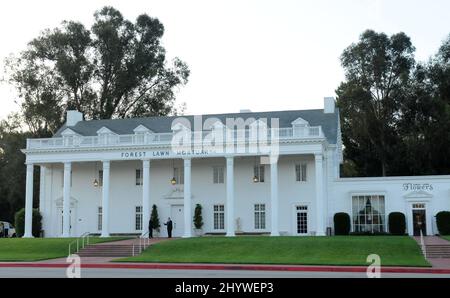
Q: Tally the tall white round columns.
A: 8